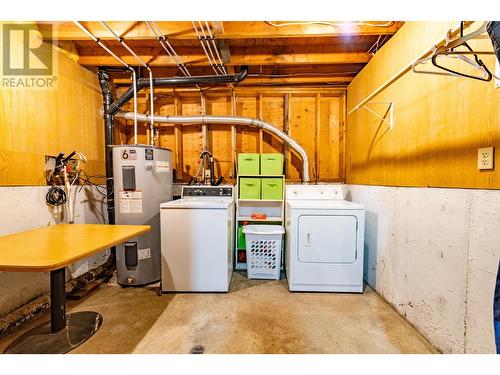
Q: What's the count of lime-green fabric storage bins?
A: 4